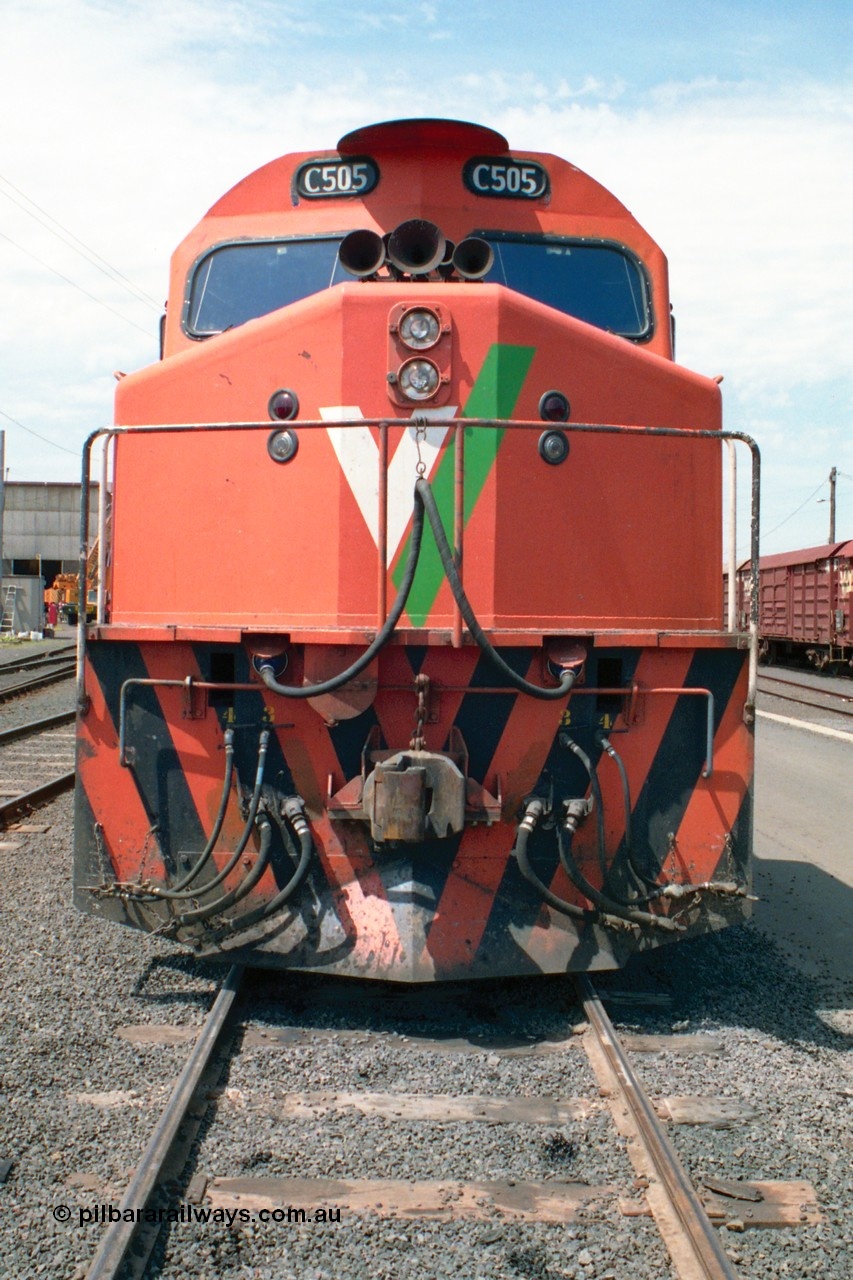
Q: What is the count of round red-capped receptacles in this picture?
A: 2